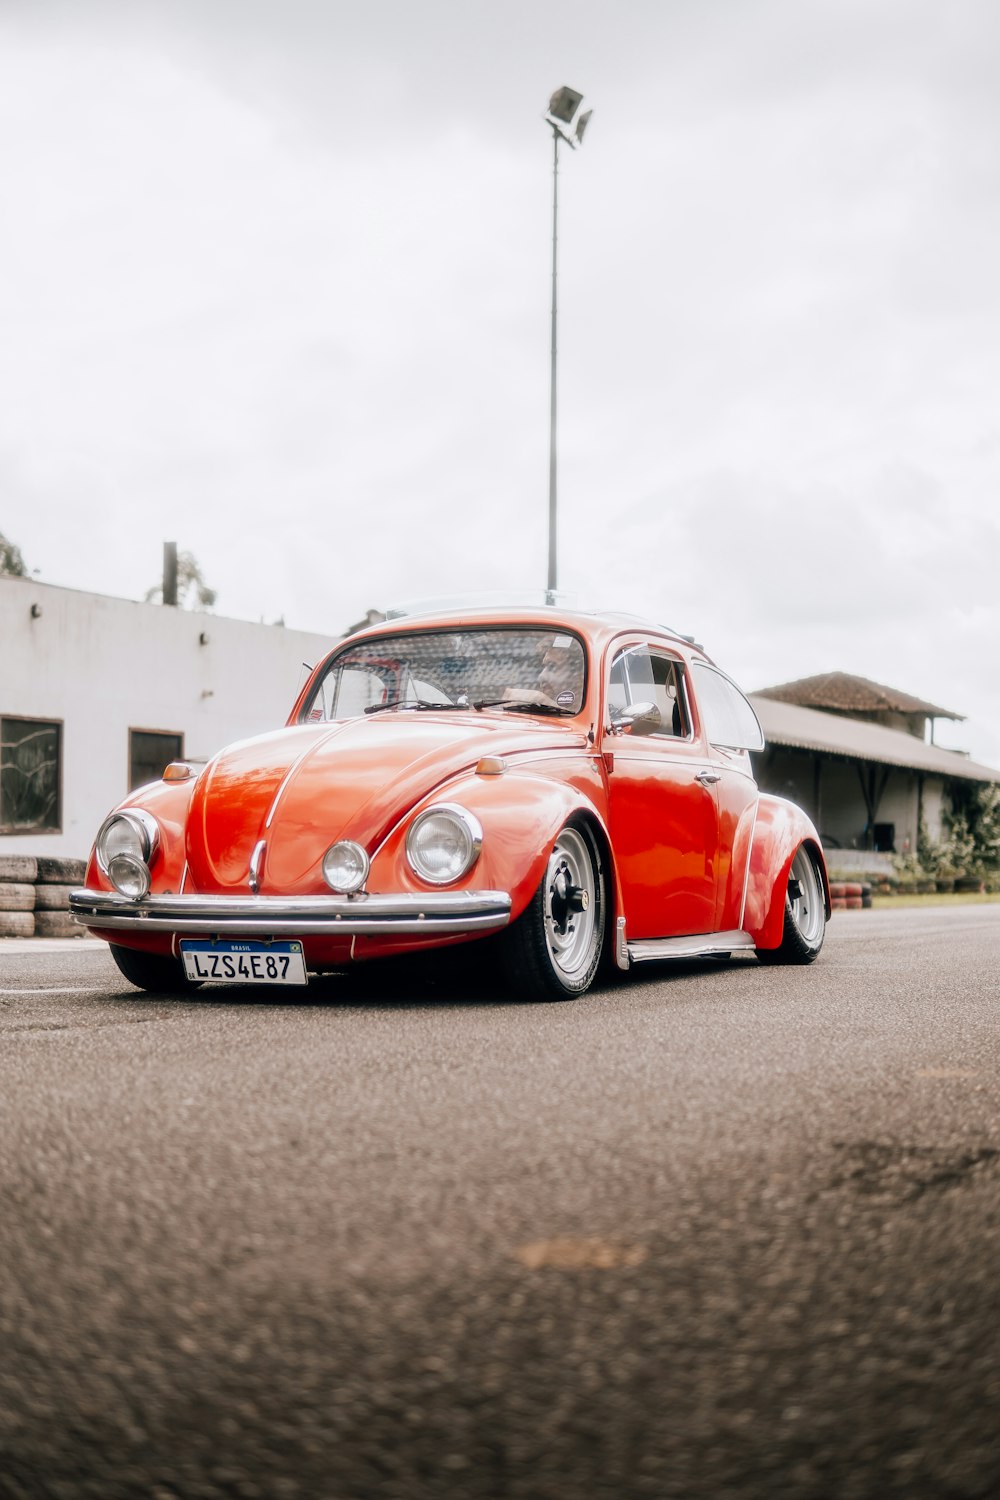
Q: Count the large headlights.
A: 2